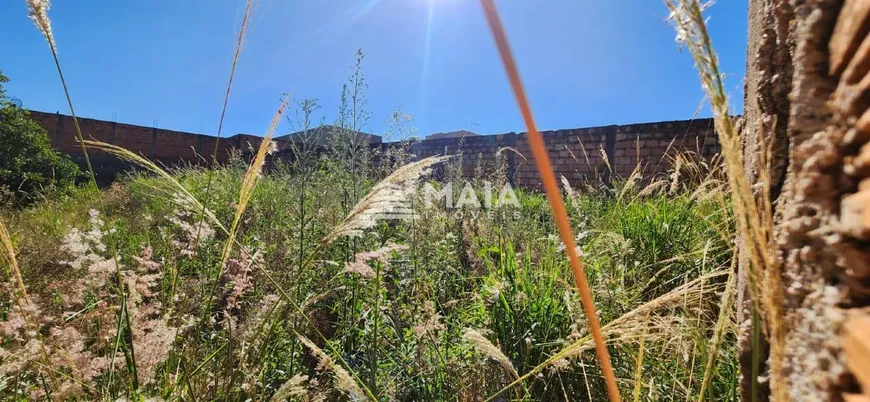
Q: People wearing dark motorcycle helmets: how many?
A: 0